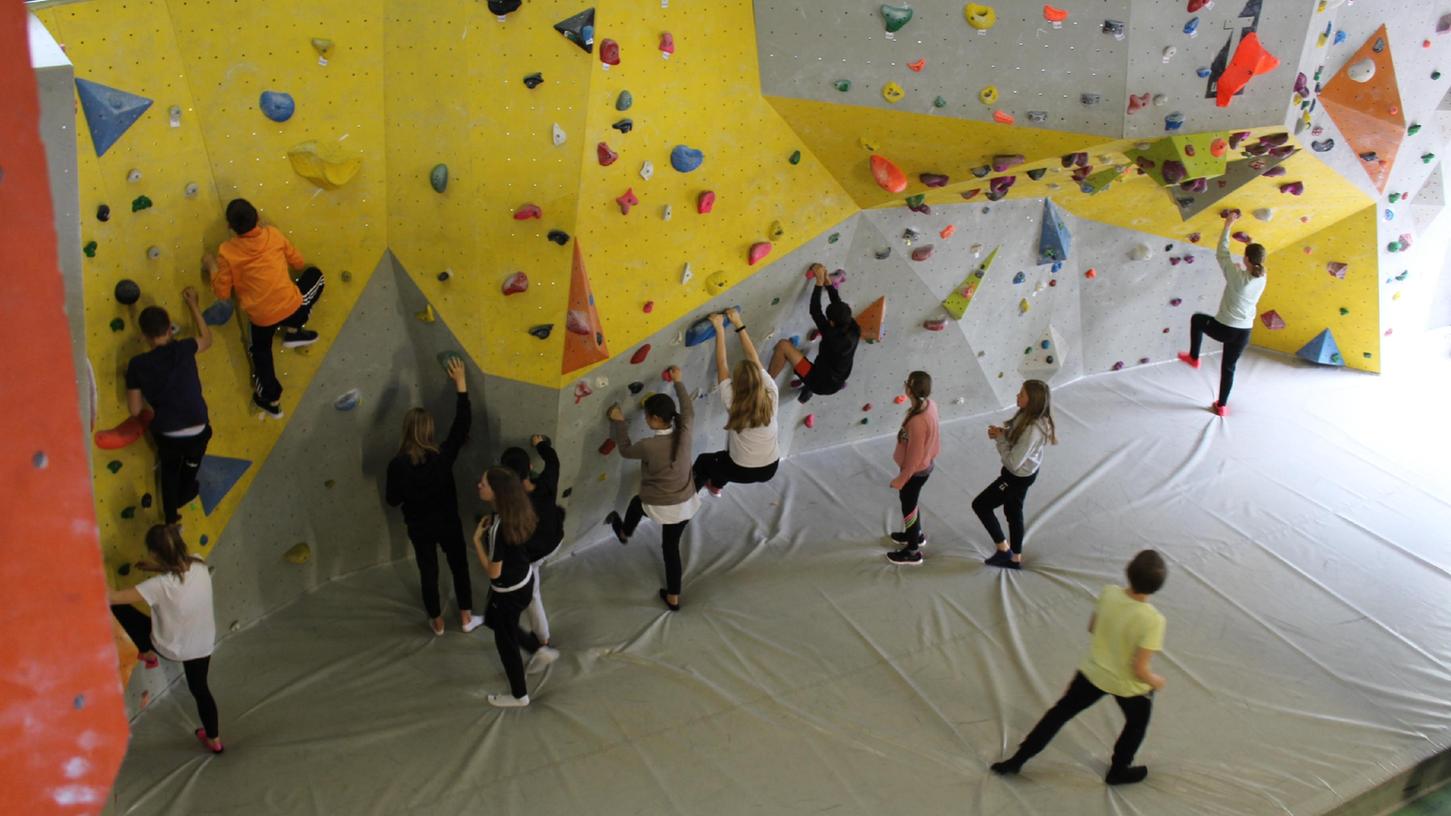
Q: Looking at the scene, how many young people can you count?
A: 13